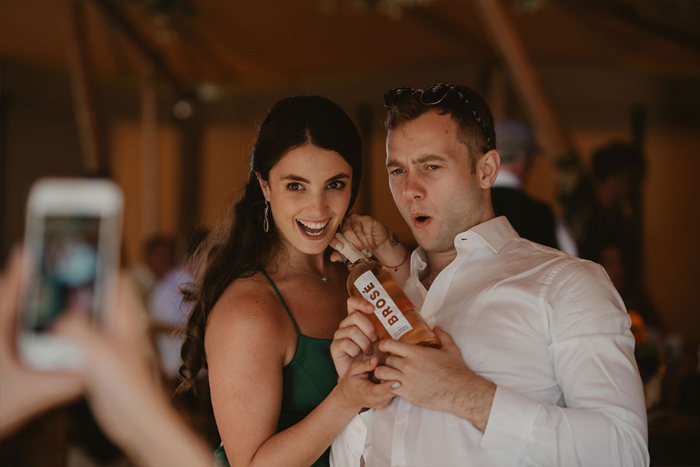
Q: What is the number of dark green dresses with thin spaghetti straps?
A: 1